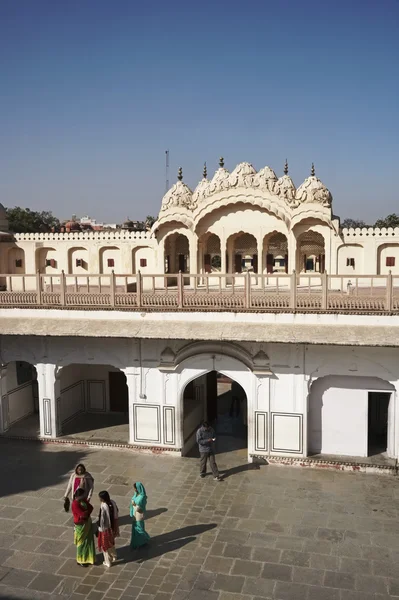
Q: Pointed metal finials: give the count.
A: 5